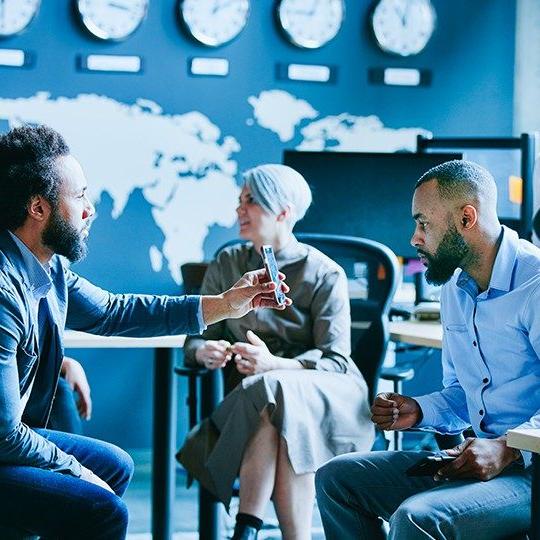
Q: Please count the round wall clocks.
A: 5